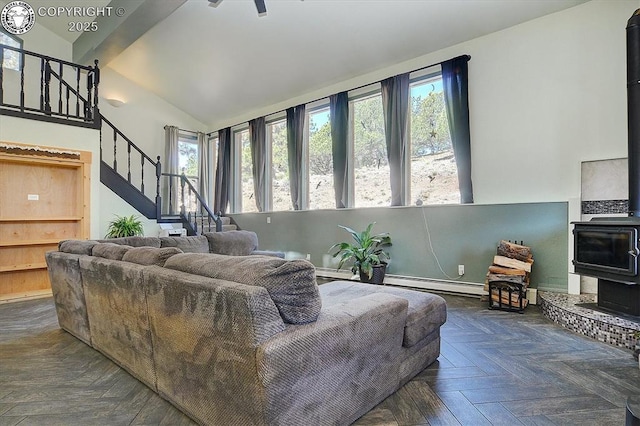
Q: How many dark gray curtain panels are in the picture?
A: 6